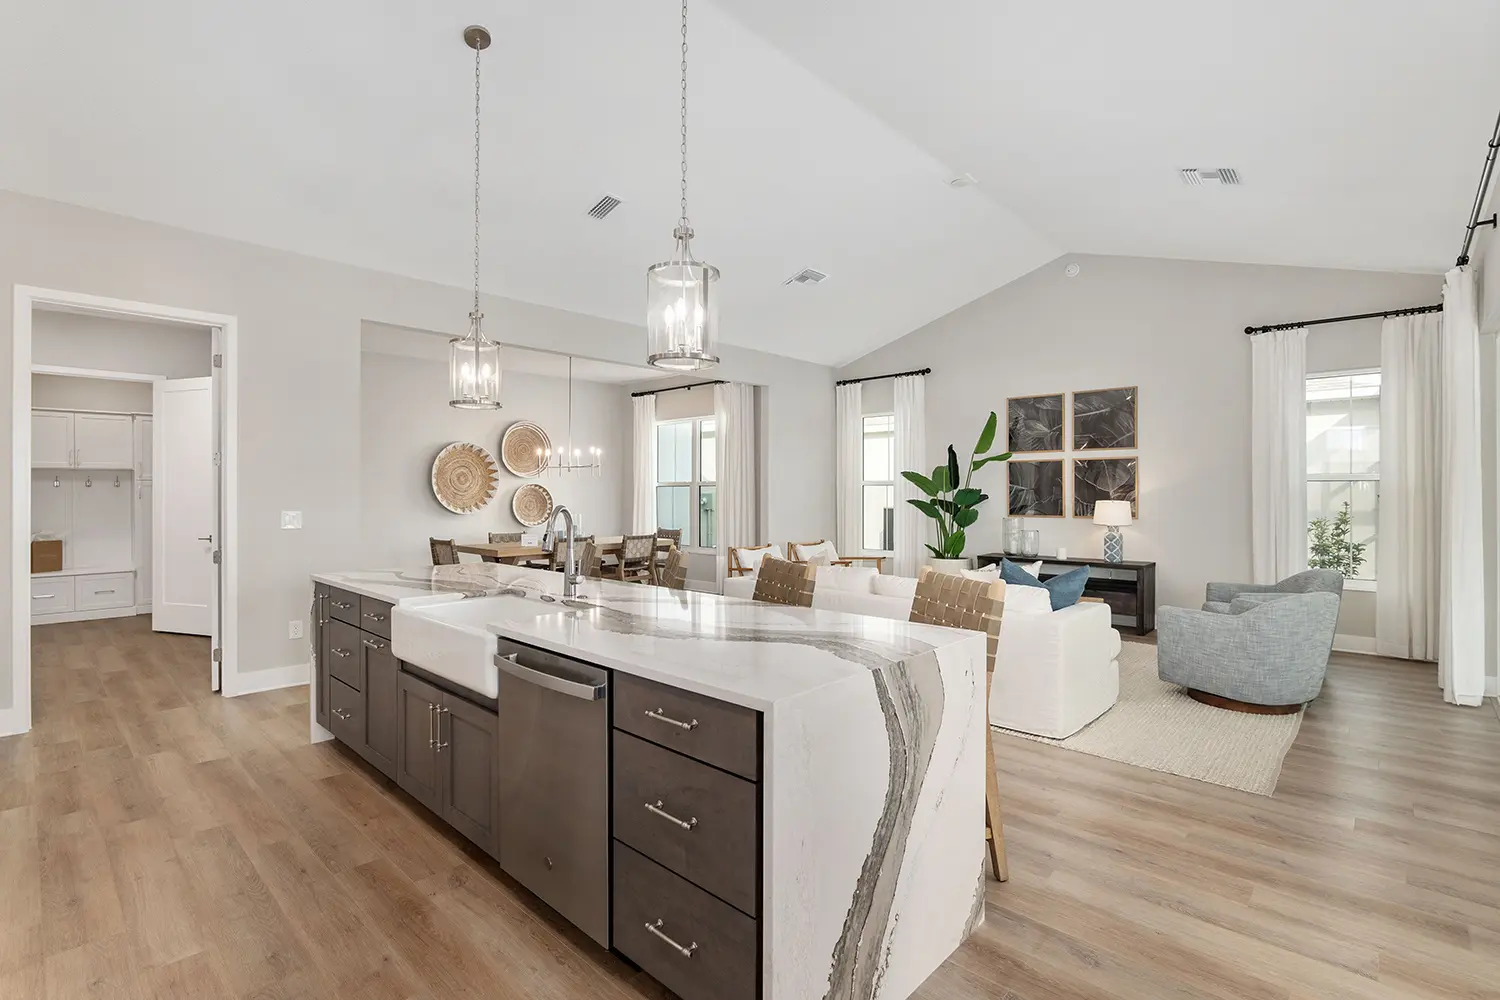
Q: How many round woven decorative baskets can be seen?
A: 3